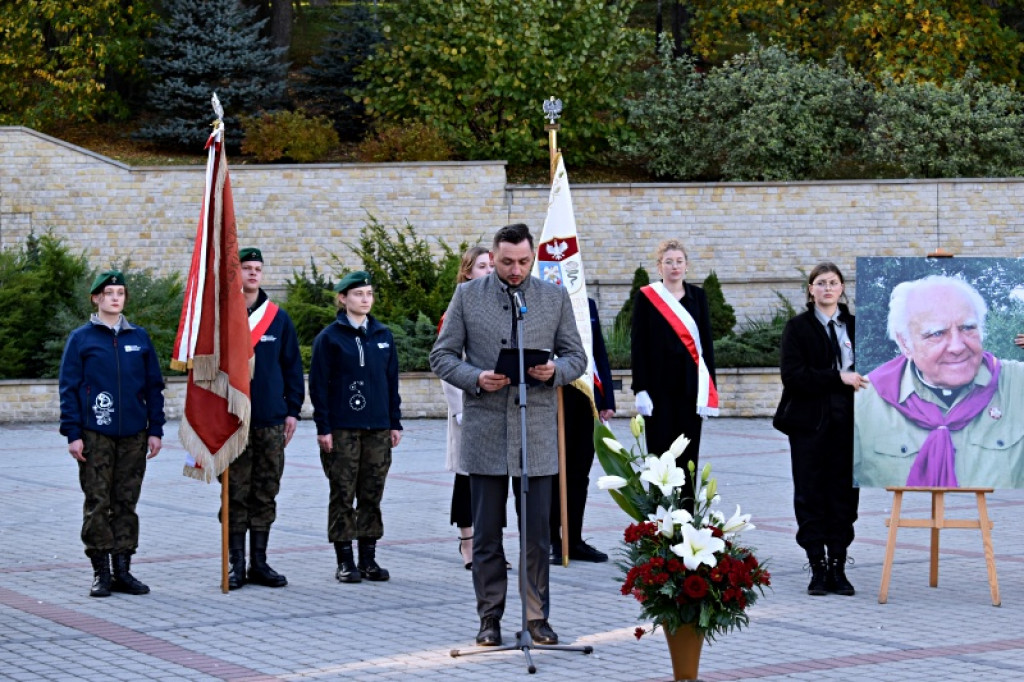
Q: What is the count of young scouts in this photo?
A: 3